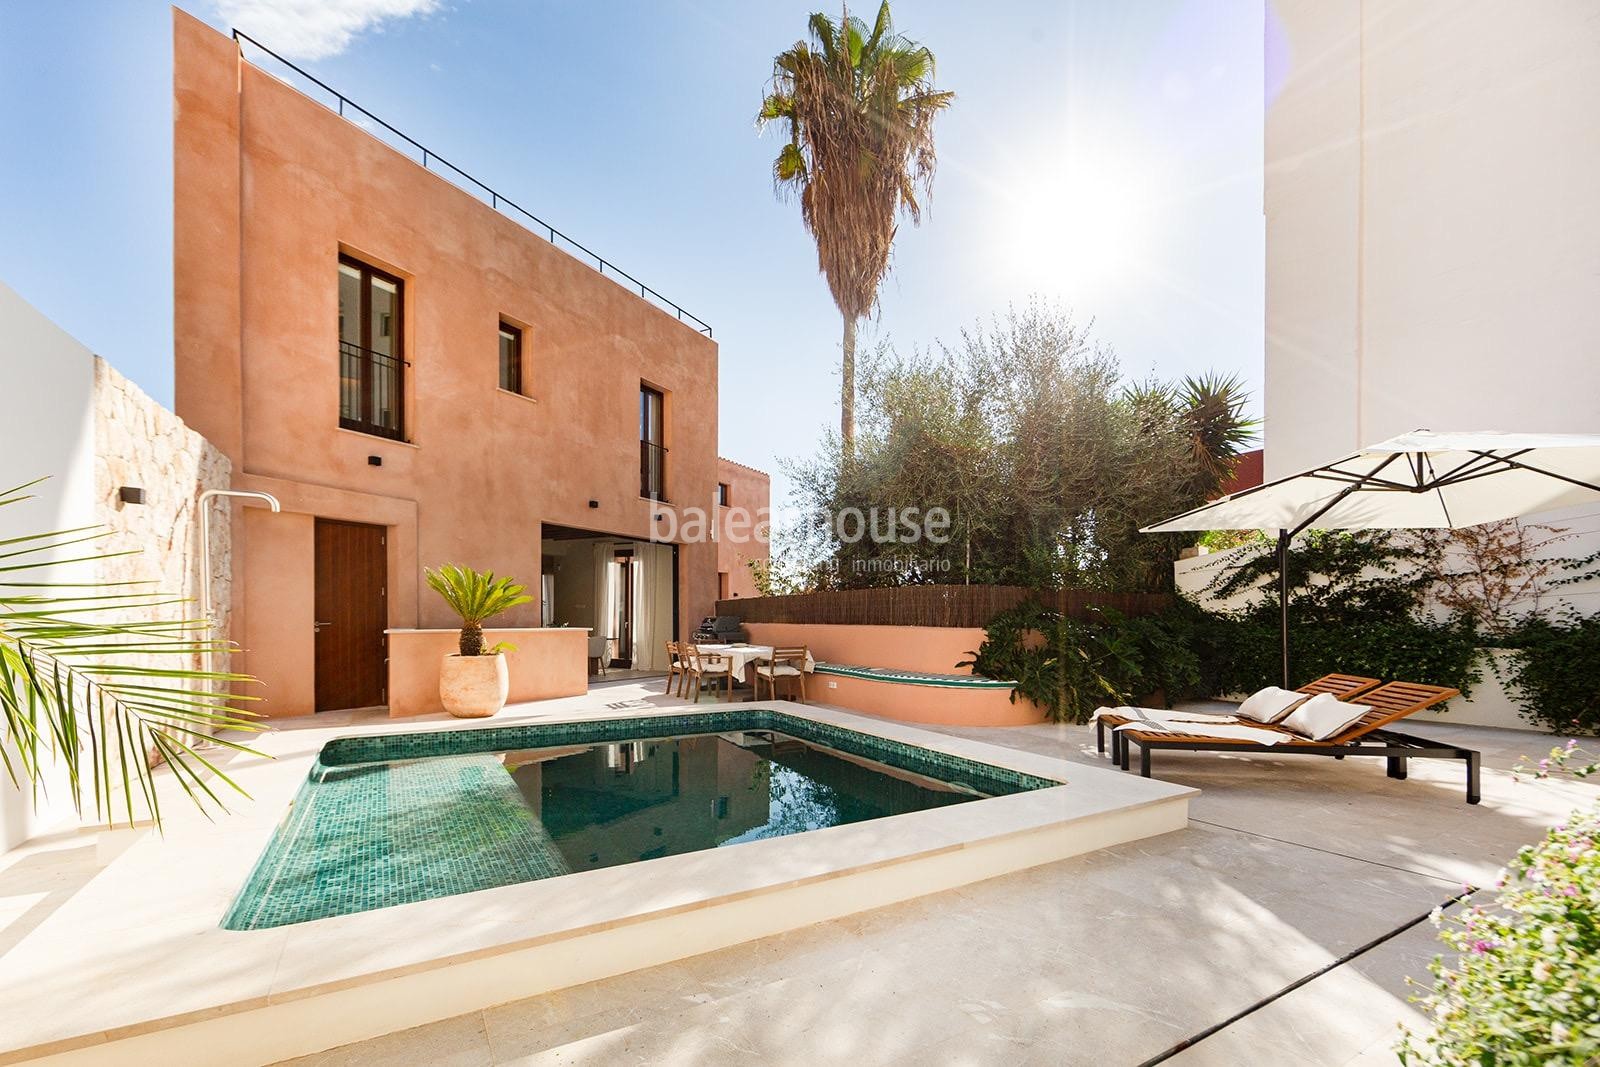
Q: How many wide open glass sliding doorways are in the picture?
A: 1